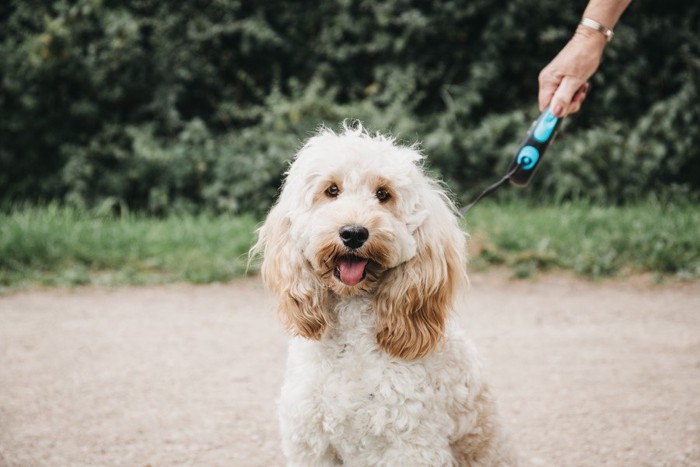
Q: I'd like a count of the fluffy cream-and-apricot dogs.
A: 1